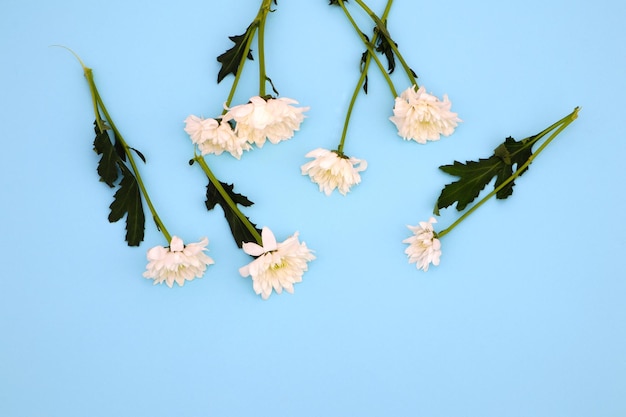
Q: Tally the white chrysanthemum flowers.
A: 7